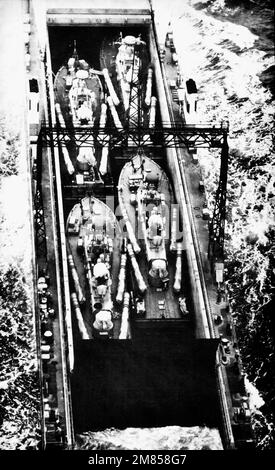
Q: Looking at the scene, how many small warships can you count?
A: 4